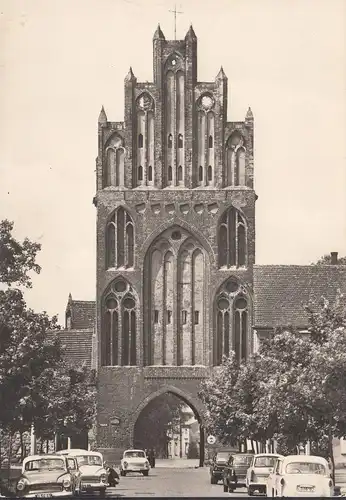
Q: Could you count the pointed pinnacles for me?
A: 6